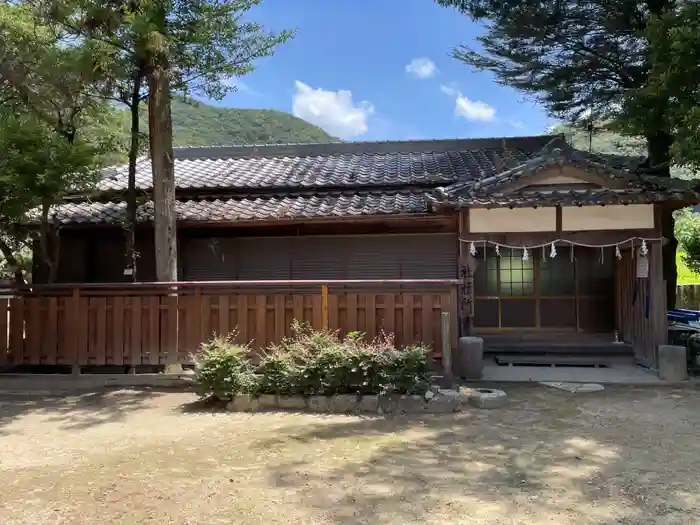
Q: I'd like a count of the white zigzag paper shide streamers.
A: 6